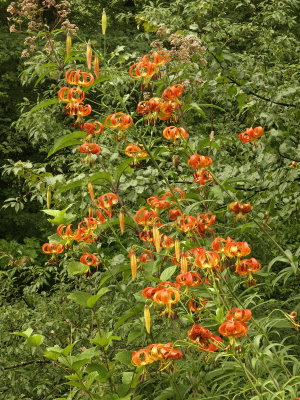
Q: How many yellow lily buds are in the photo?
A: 13